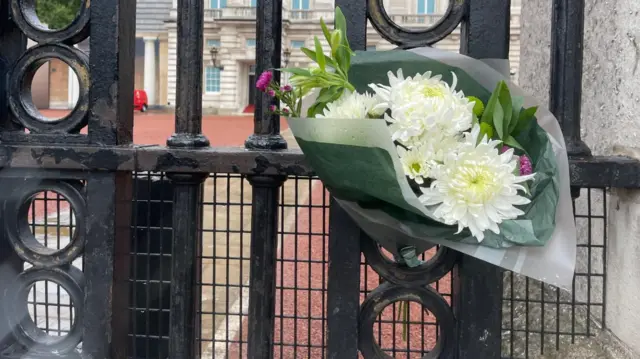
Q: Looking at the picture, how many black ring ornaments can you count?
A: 7